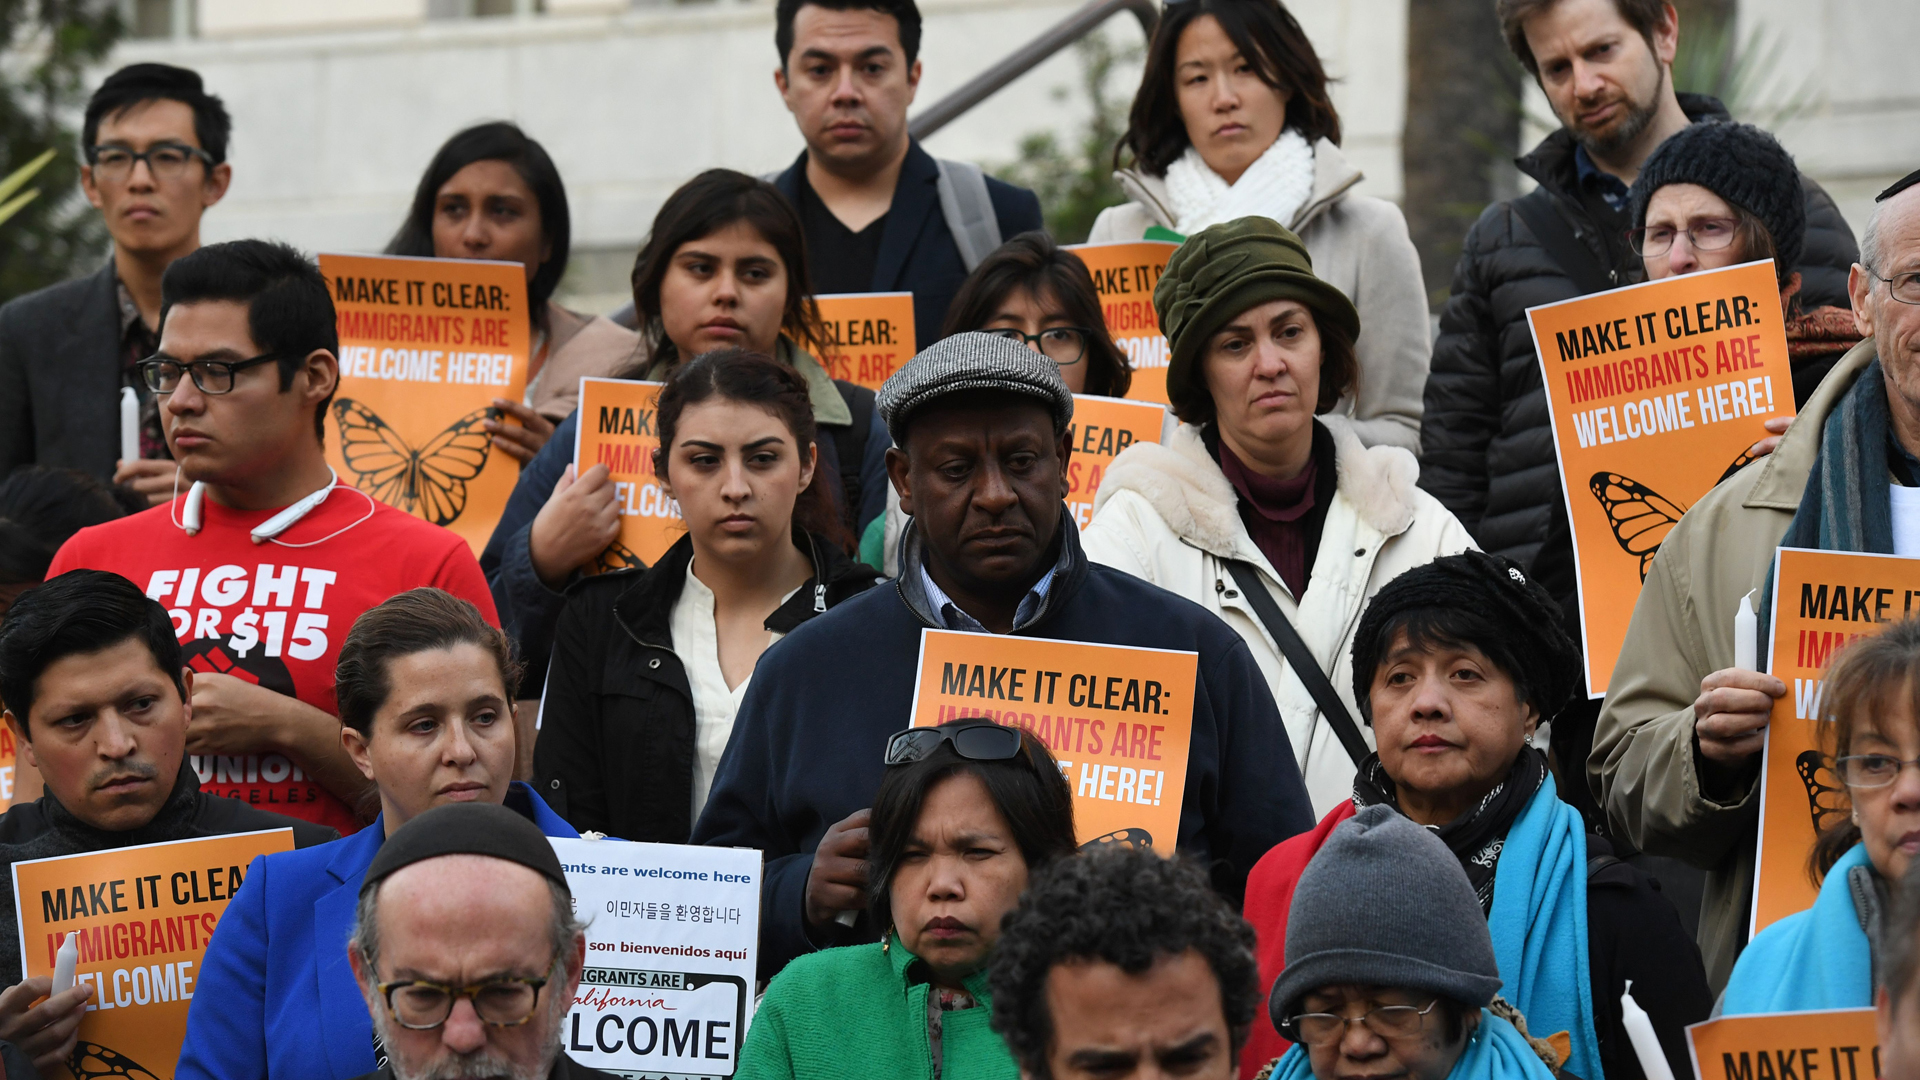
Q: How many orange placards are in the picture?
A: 11